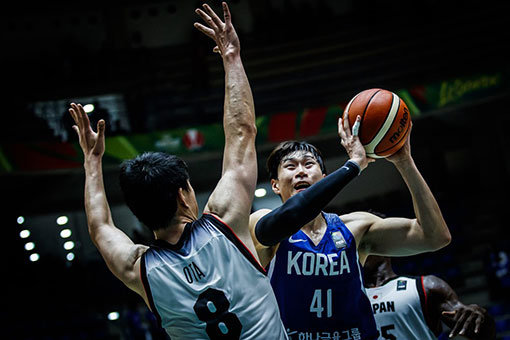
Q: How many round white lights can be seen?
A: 11